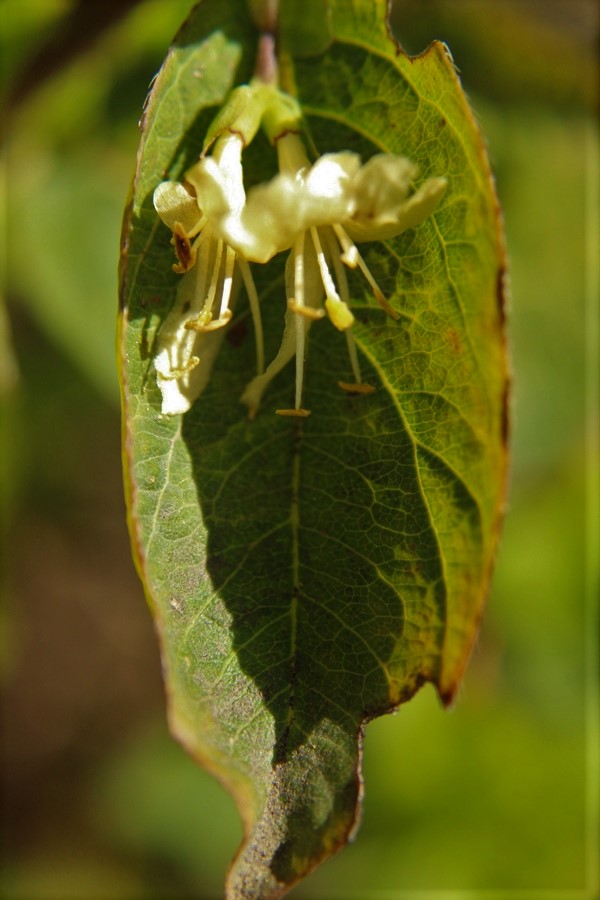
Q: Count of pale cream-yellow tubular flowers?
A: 2